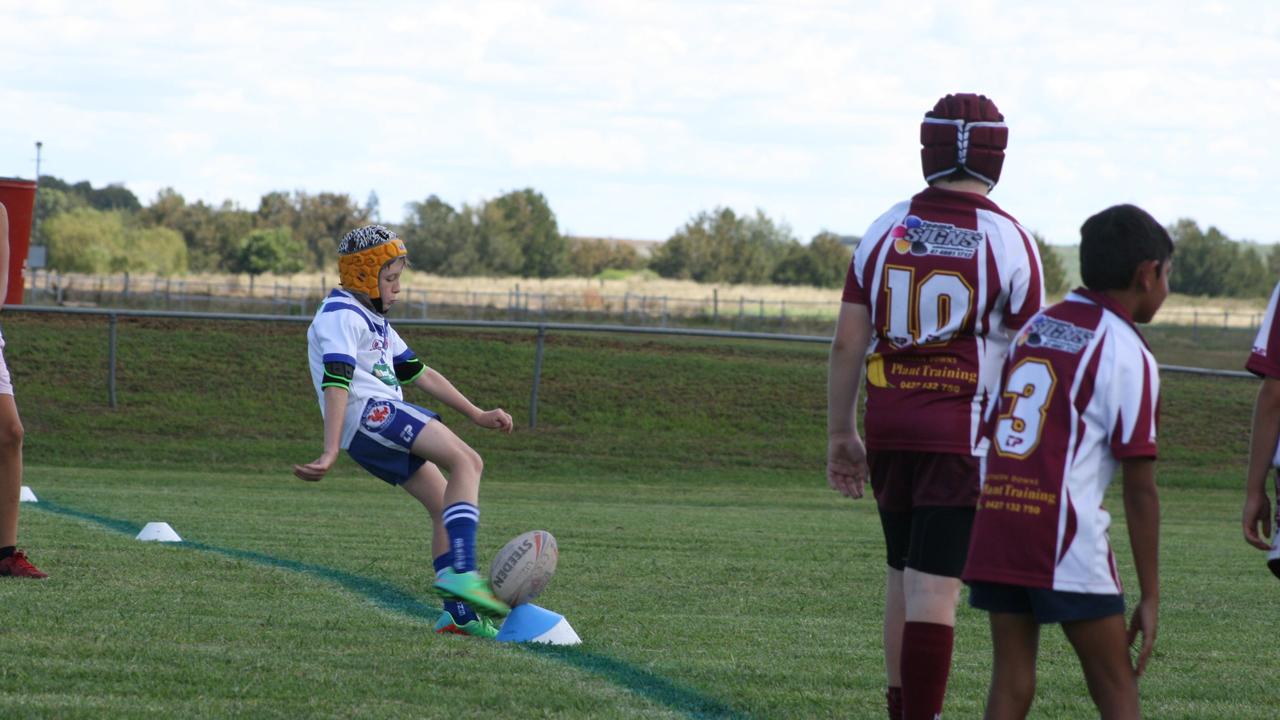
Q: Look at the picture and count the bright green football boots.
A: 2